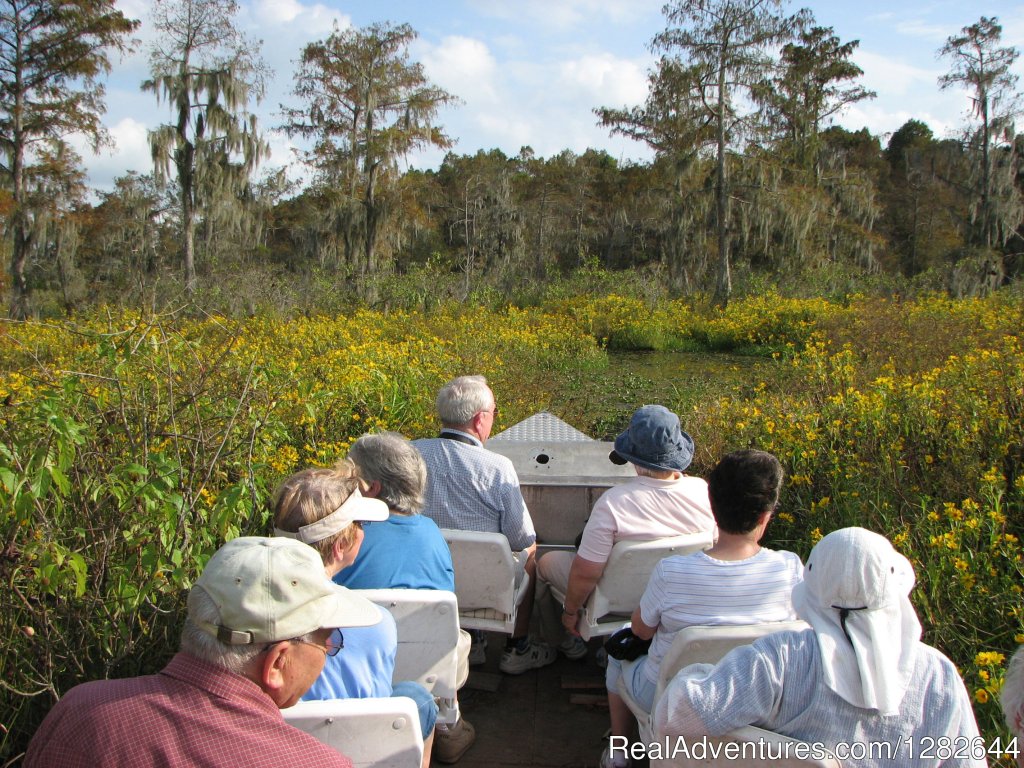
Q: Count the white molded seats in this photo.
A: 6